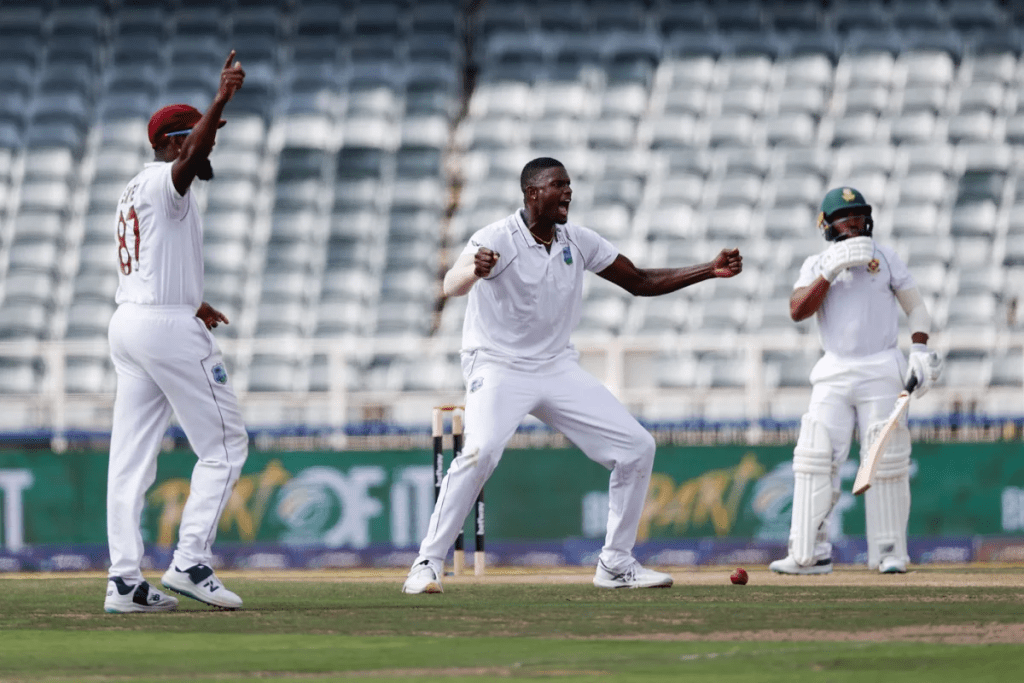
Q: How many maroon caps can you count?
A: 1